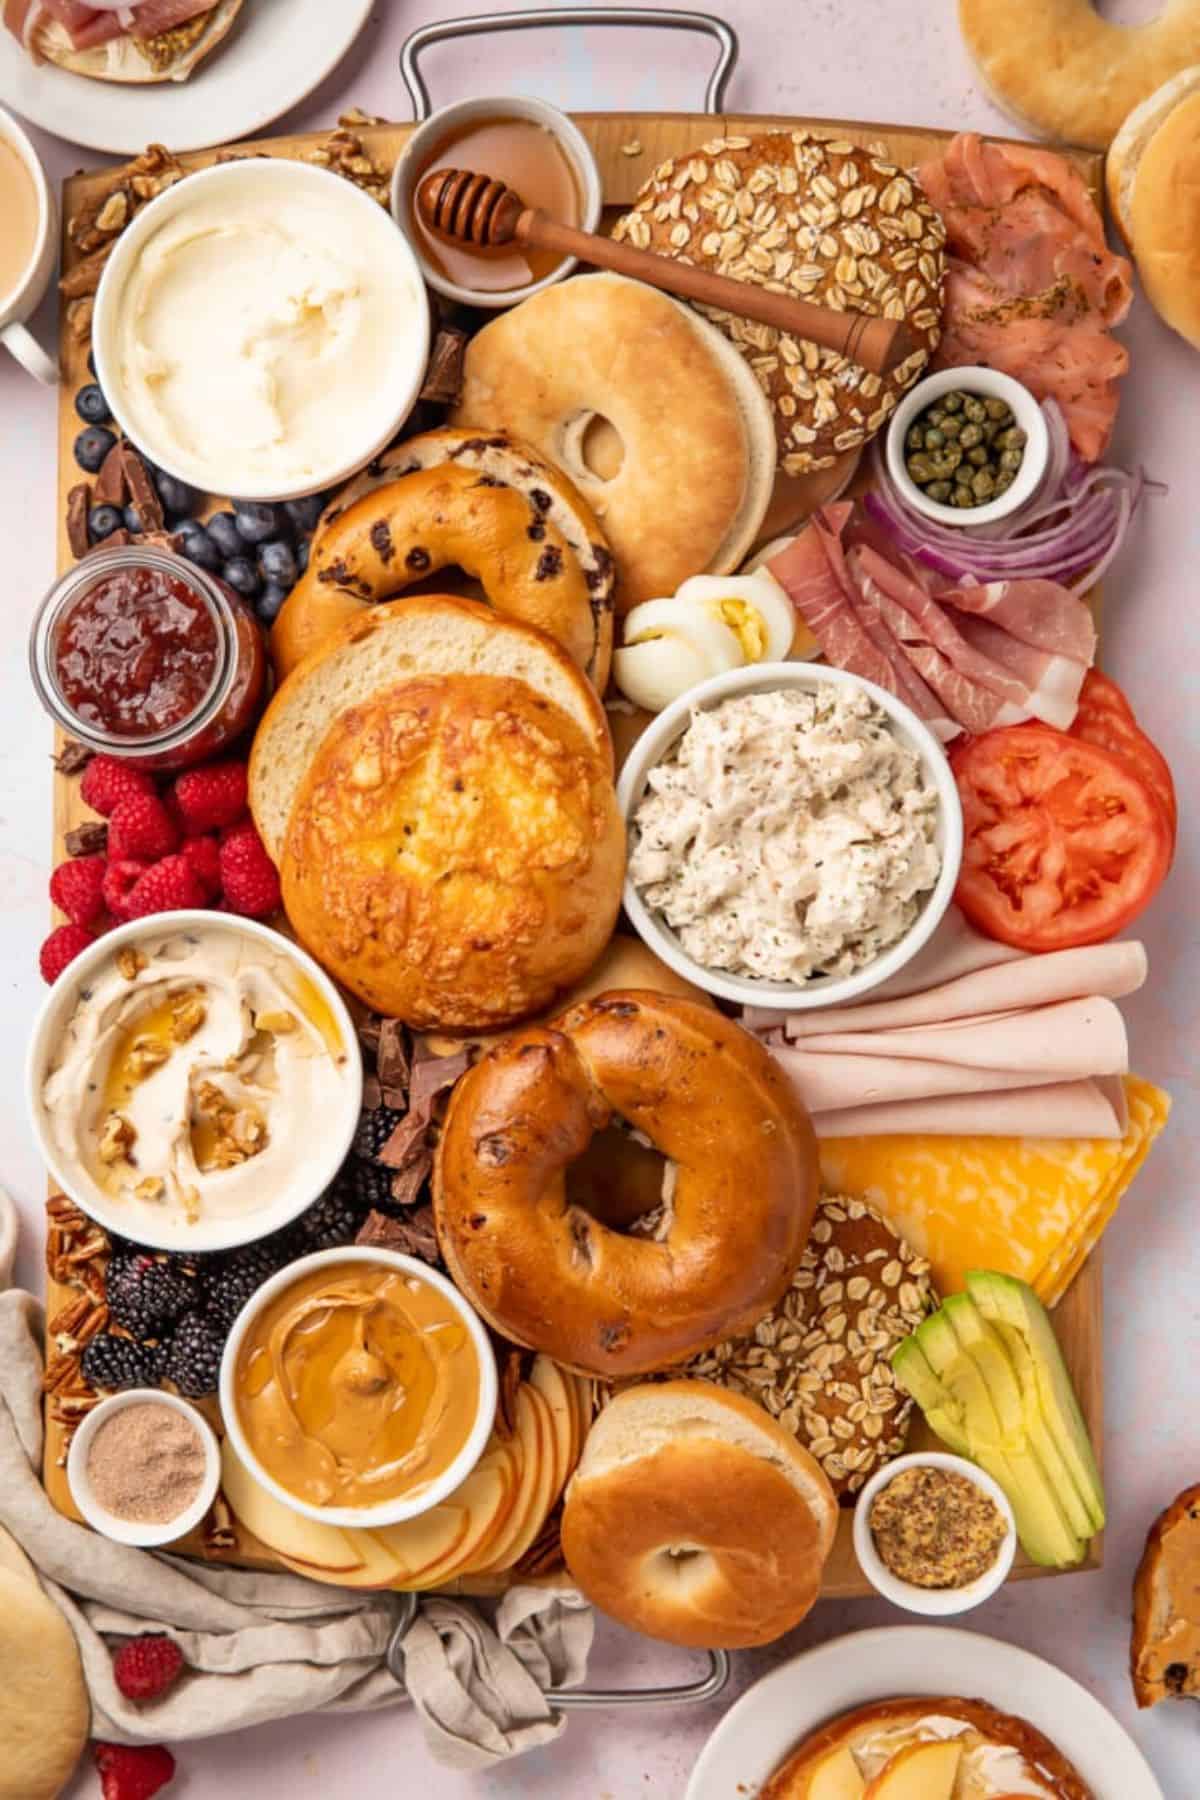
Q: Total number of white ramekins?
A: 8